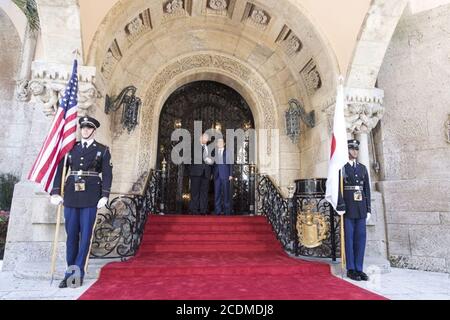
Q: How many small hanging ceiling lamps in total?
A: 3